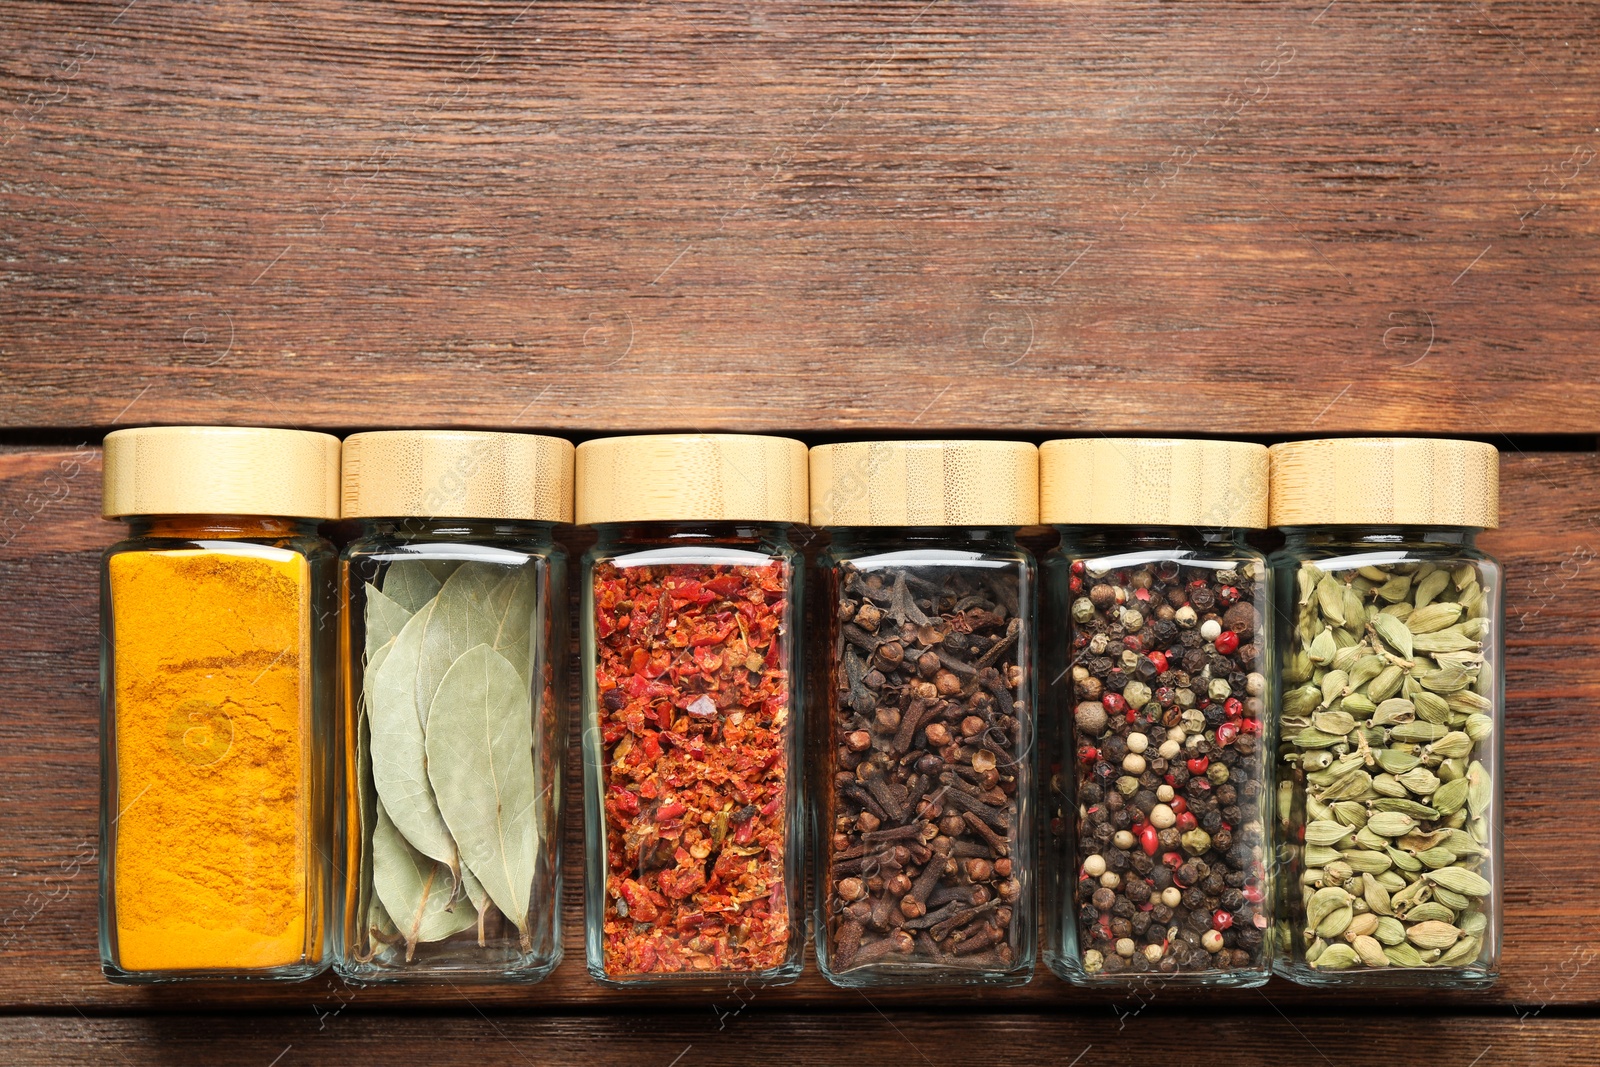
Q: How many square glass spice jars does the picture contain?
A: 6